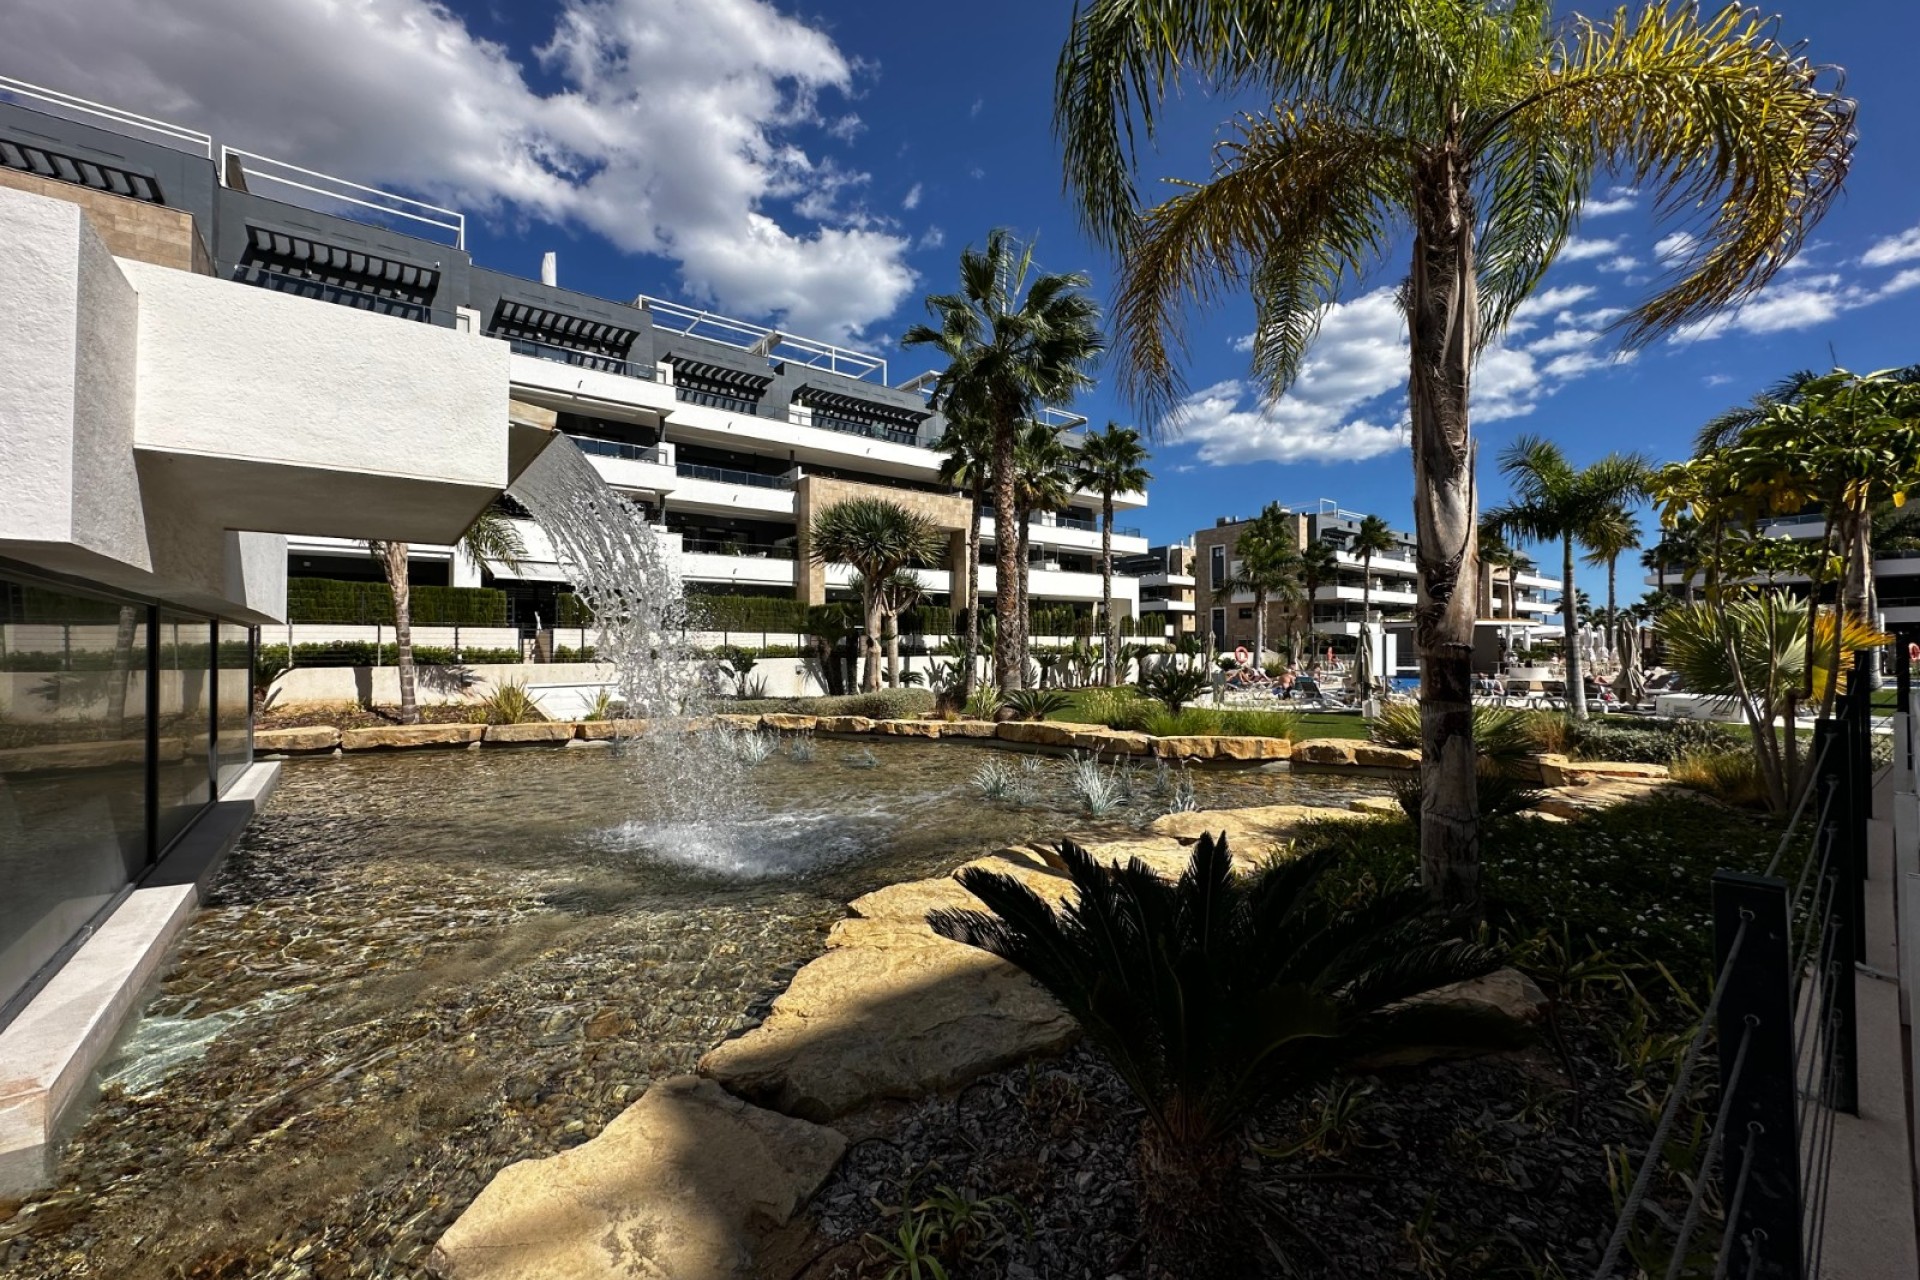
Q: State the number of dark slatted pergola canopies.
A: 5